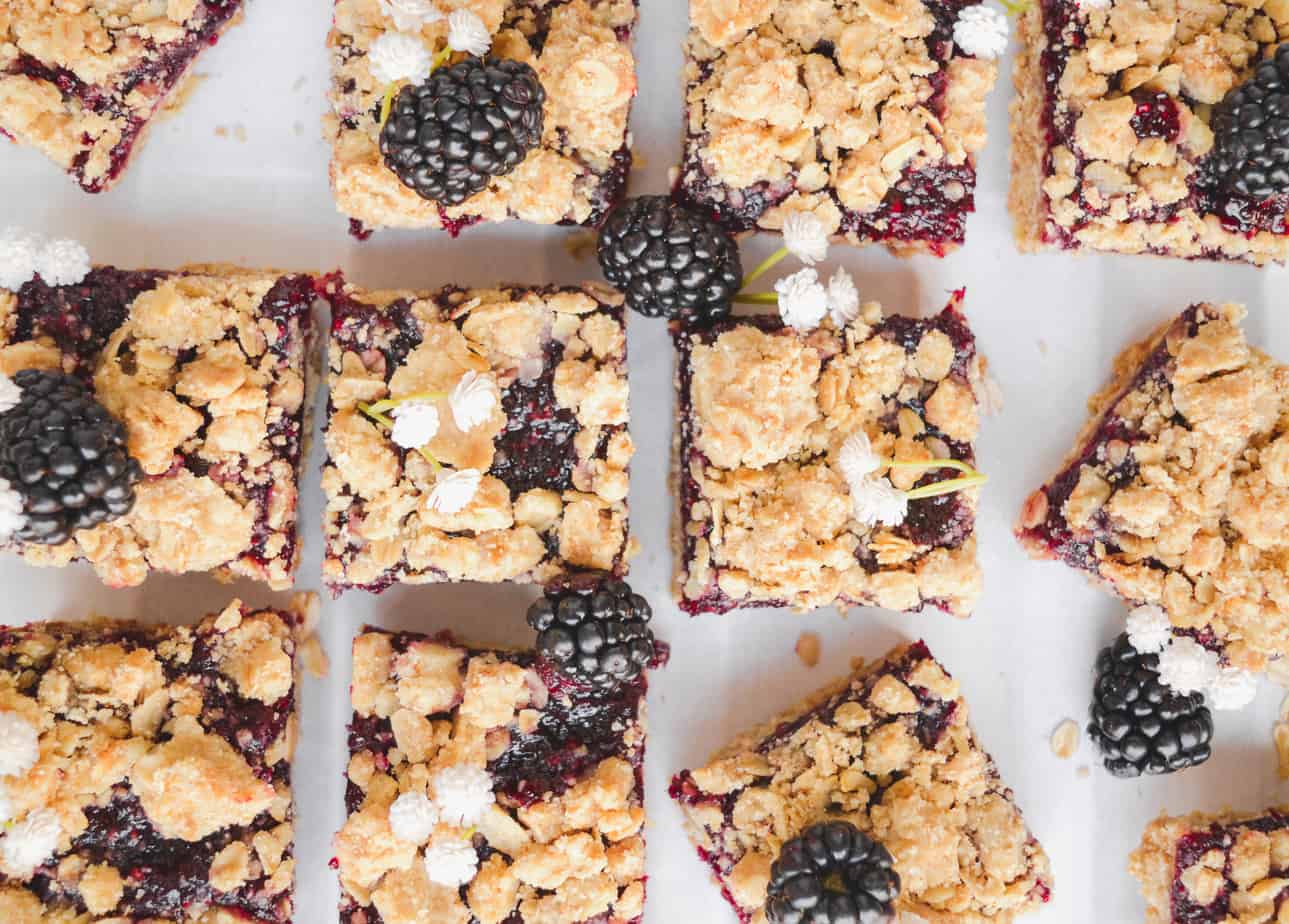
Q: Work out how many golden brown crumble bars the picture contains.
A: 12